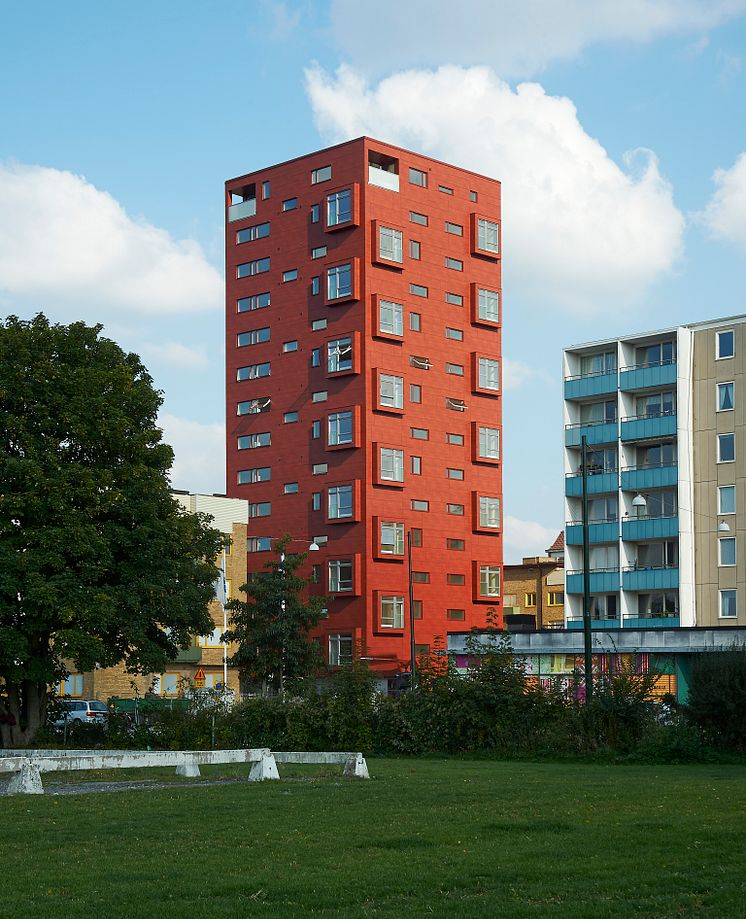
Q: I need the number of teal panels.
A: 12